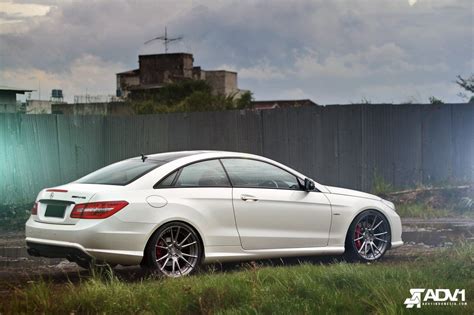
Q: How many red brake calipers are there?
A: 2